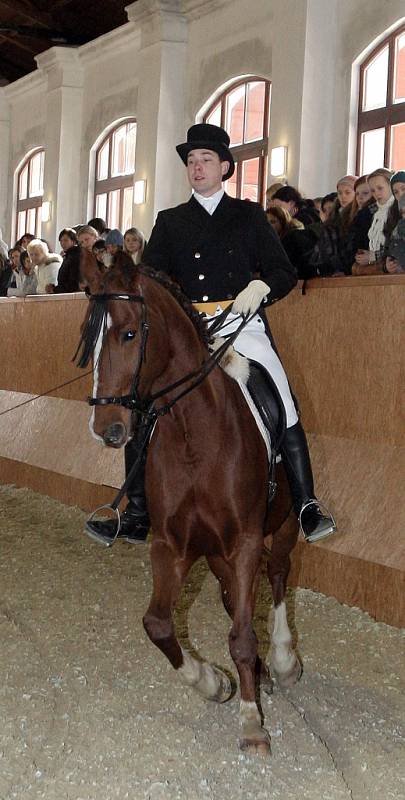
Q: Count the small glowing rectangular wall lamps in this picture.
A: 3